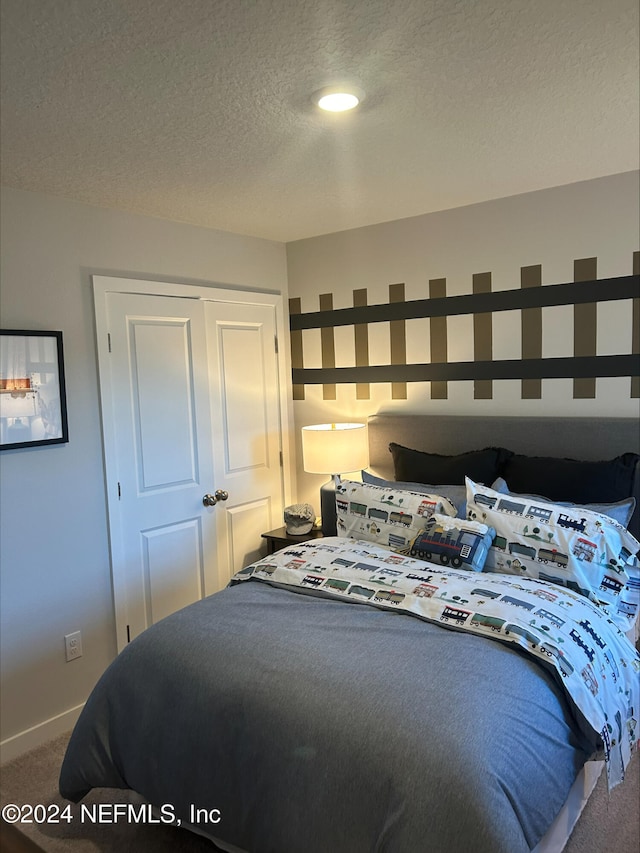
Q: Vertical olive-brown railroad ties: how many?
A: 9